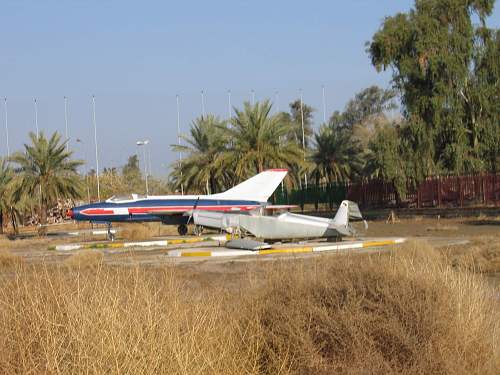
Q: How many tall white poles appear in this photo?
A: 11